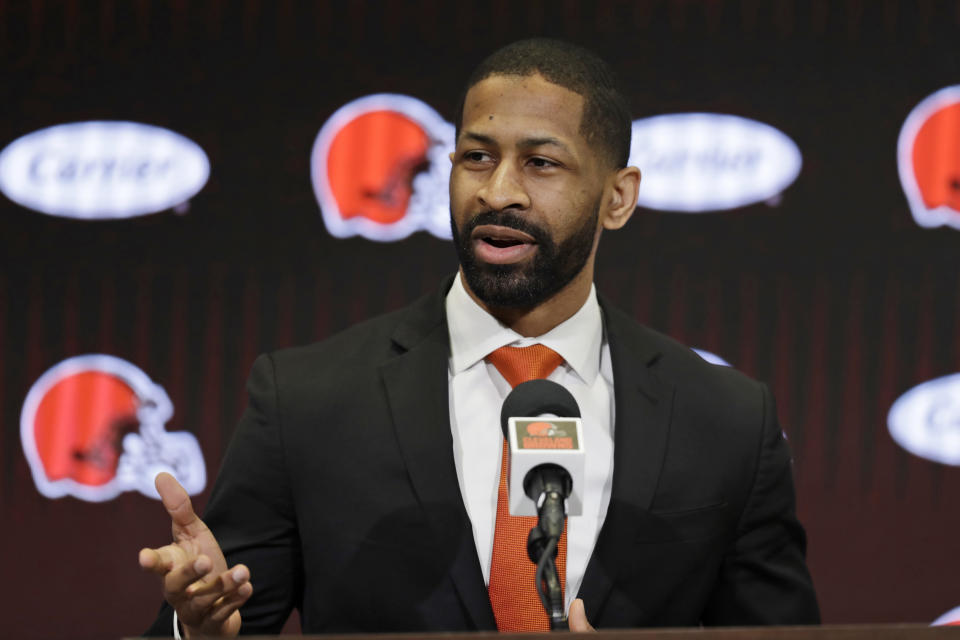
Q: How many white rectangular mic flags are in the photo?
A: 1